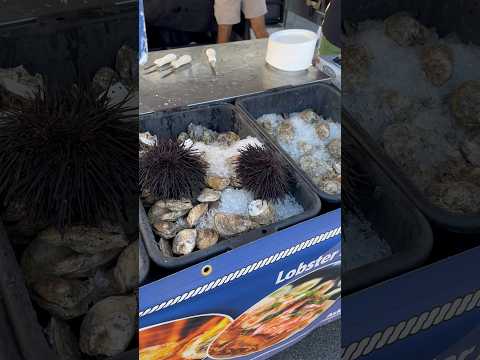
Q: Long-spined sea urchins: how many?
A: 2